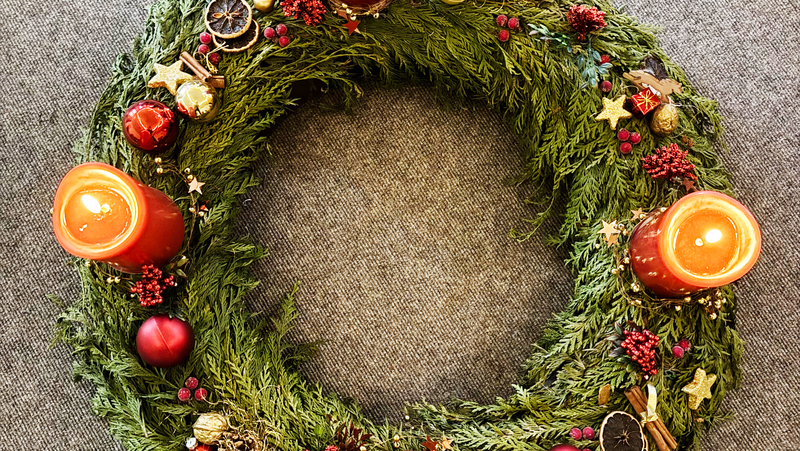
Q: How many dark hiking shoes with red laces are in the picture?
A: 0